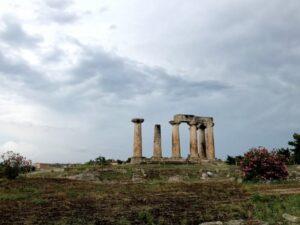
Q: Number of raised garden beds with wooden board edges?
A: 0